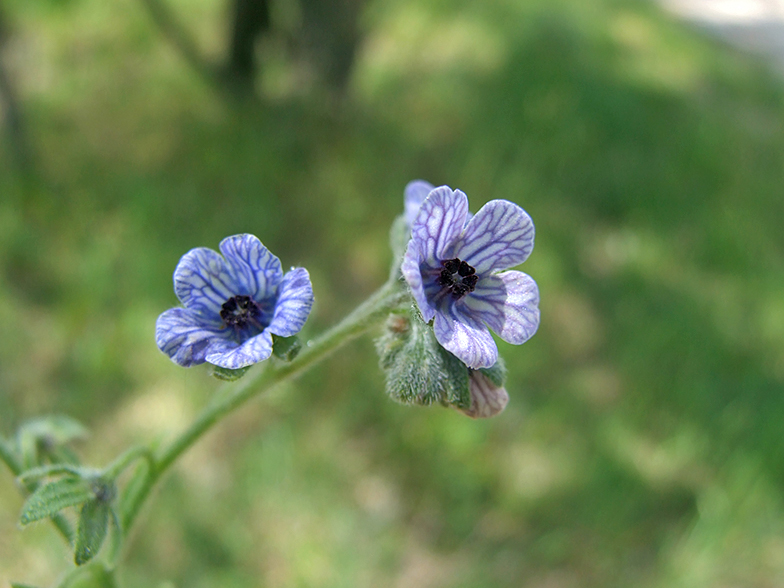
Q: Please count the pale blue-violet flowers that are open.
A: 2